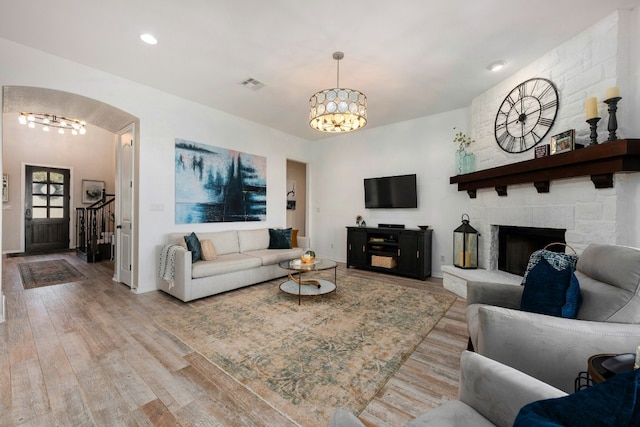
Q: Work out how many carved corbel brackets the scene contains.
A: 4